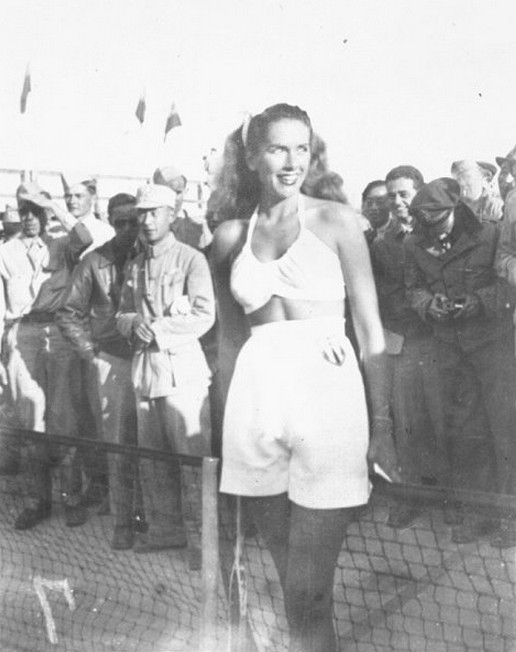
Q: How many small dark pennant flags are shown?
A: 3